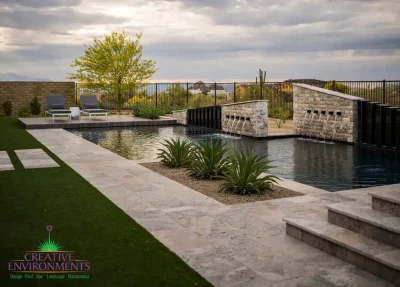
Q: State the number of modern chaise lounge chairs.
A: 2